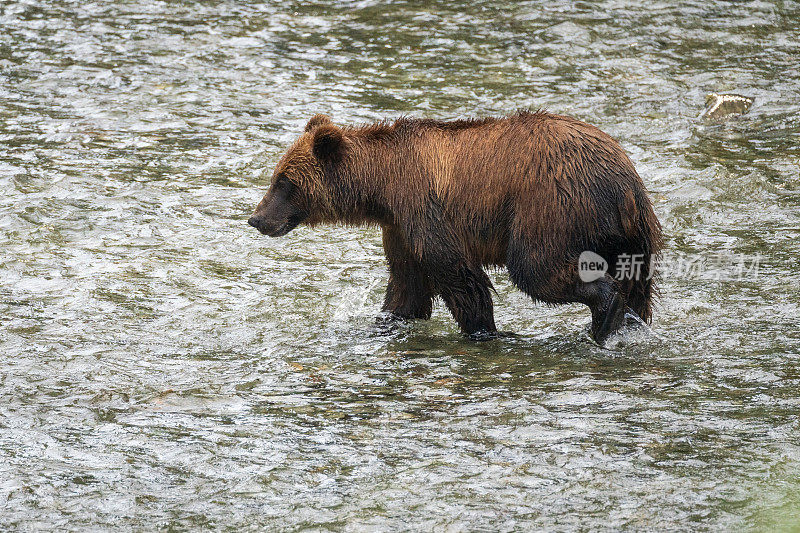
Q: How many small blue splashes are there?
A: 0